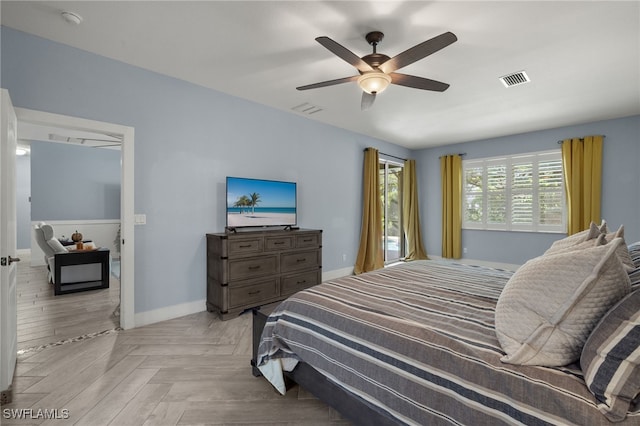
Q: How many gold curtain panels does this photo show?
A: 4